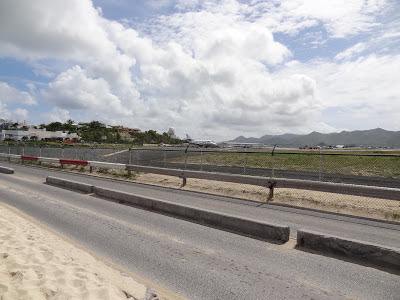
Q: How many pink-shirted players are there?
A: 0